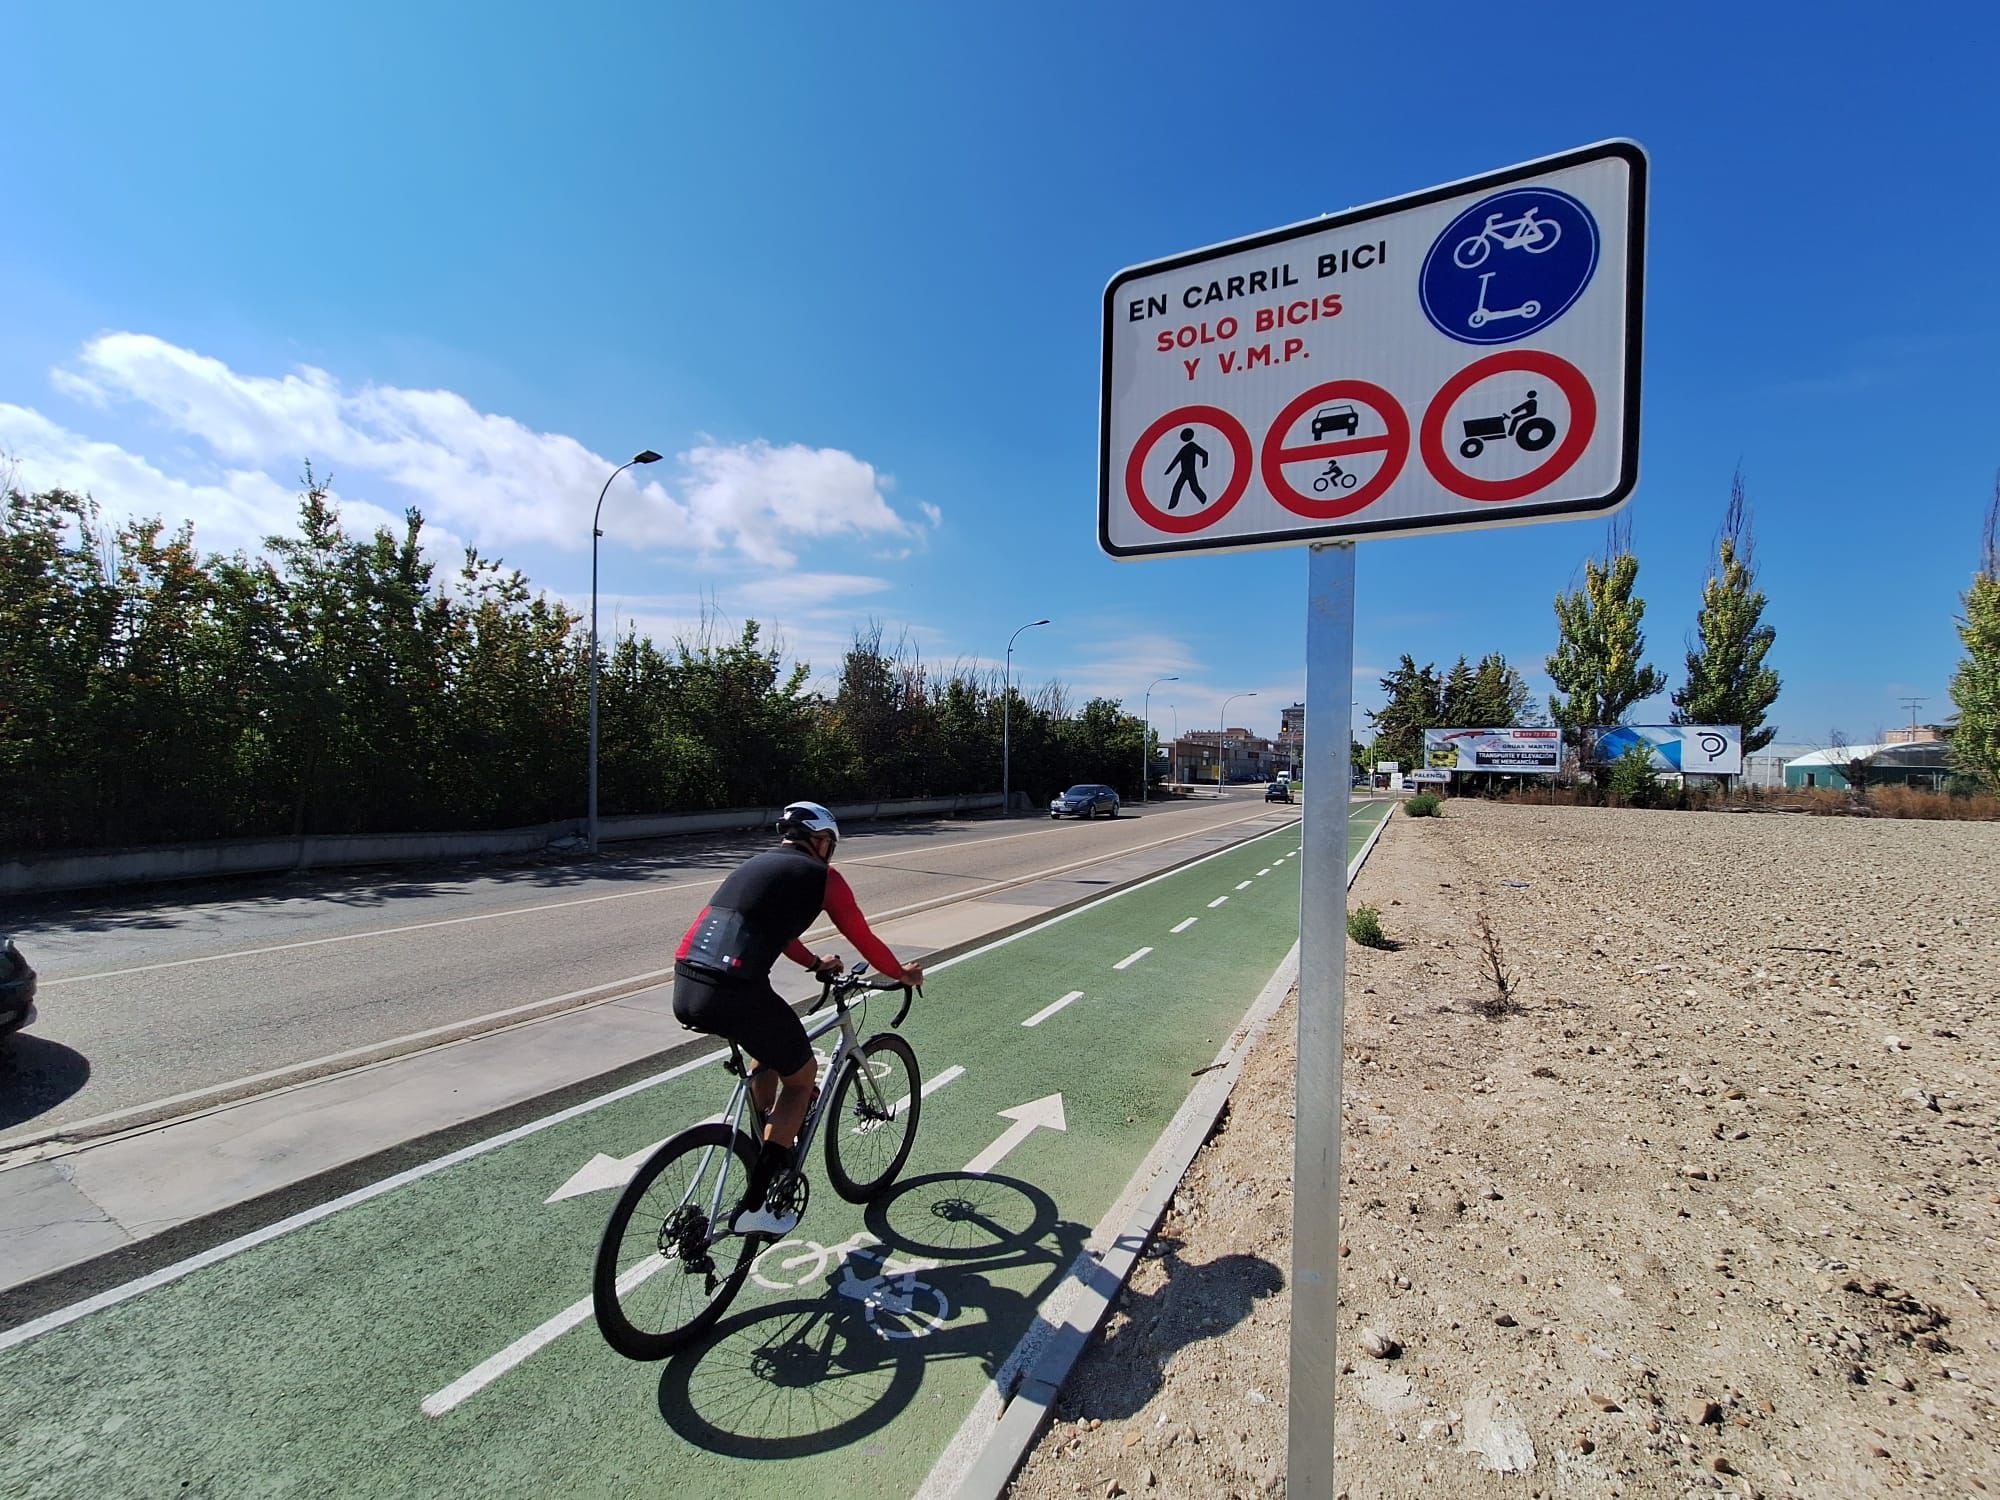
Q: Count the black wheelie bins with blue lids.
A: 0